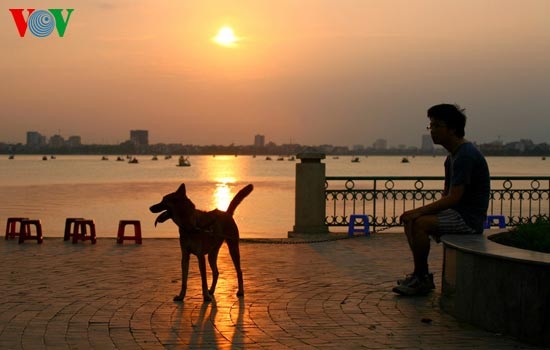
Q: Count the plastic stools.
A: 7